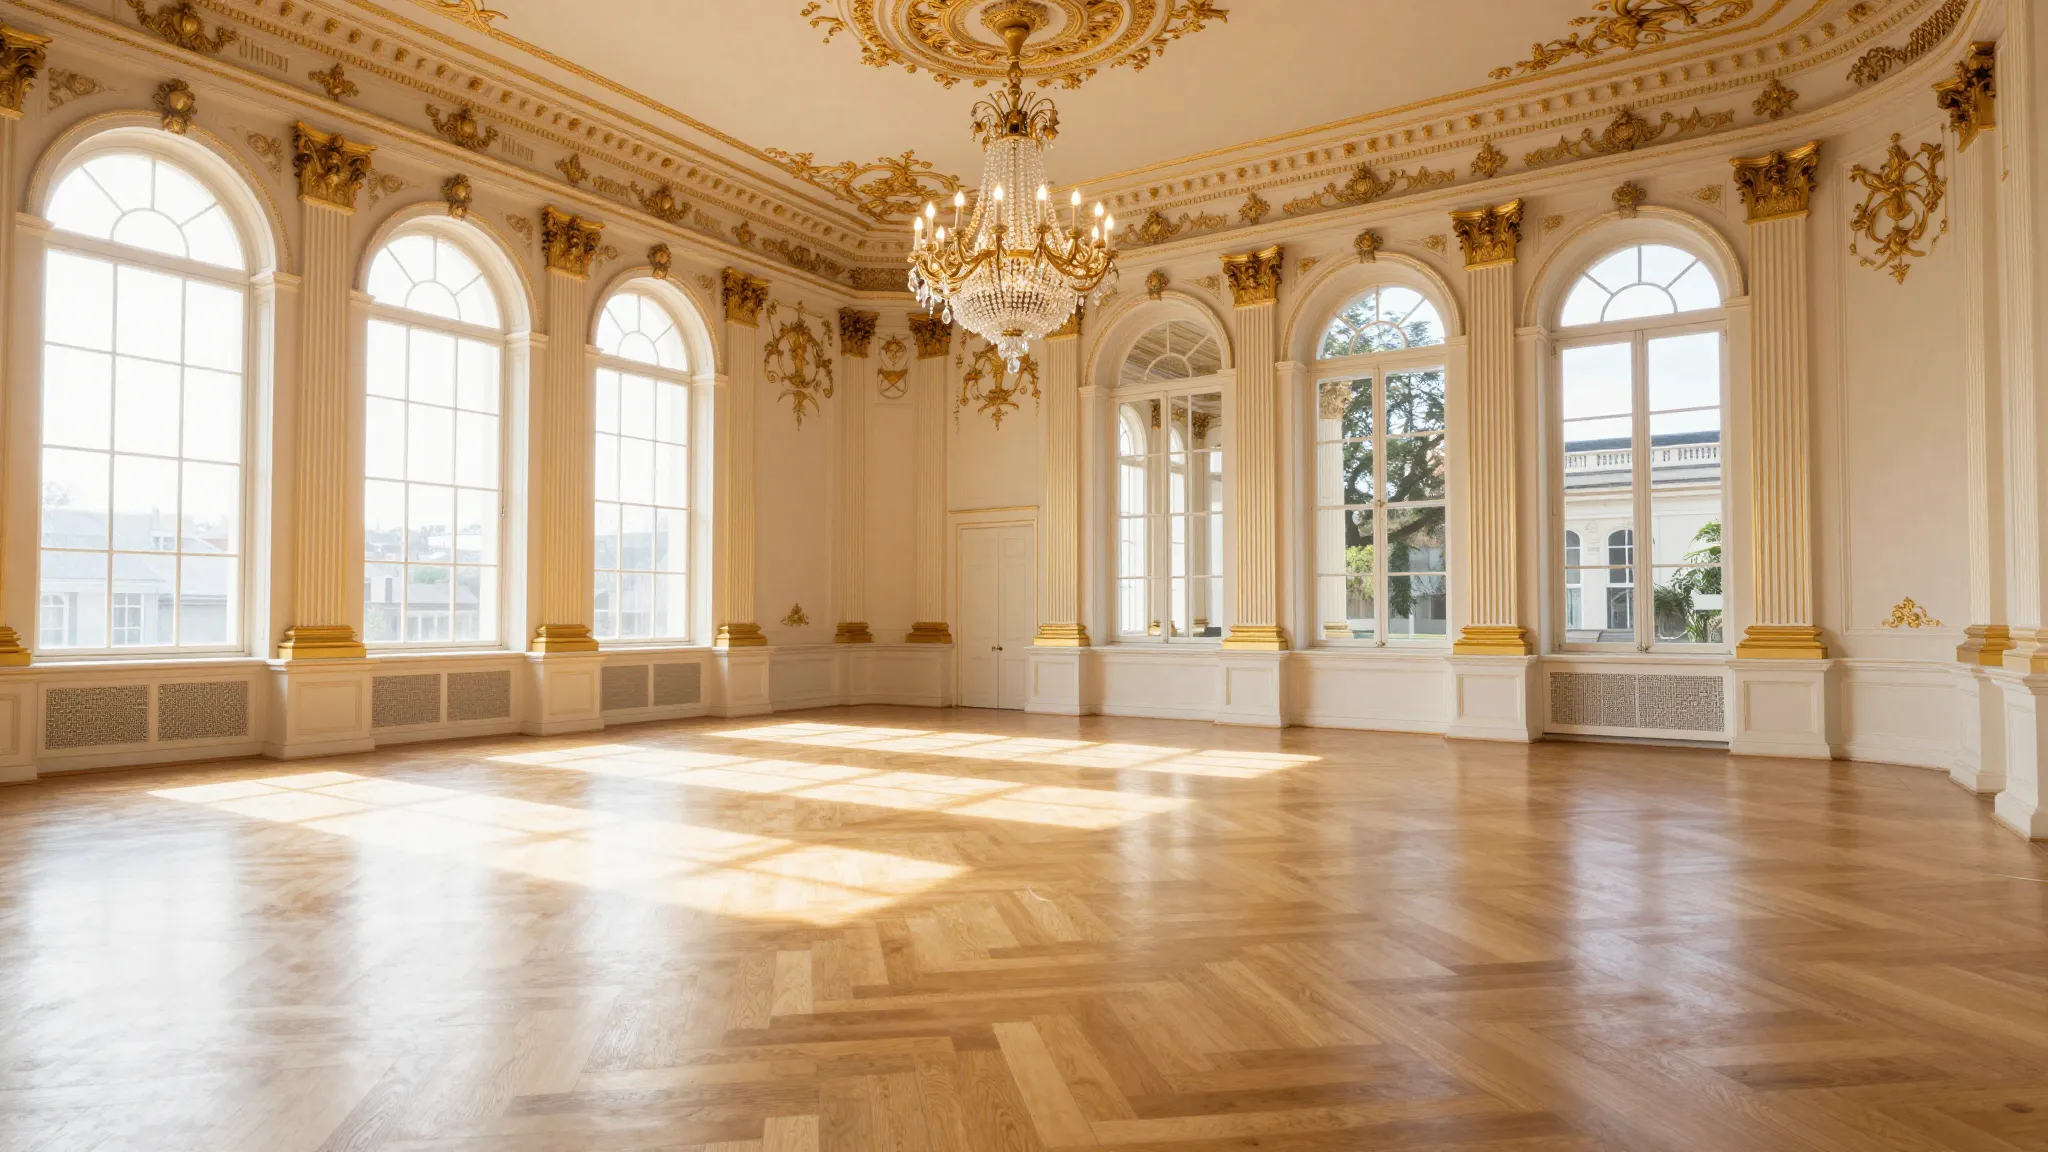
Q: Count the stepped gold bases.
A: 12